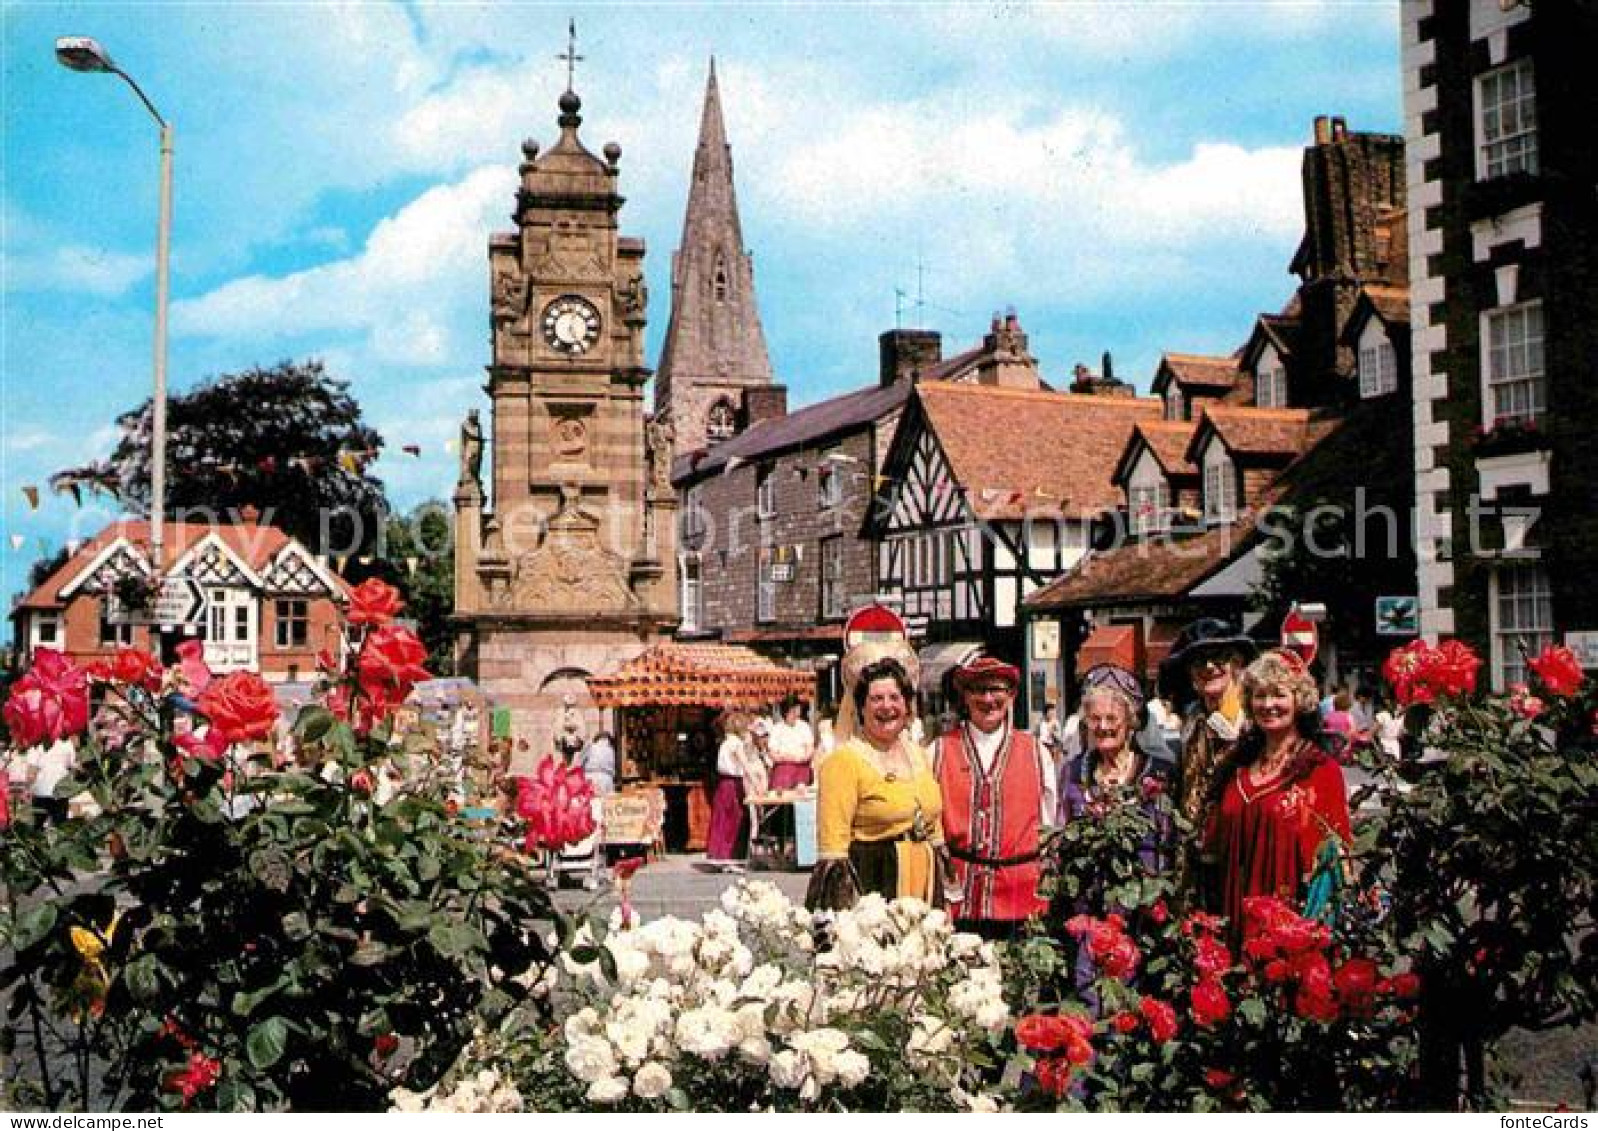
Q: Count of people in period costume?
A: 5